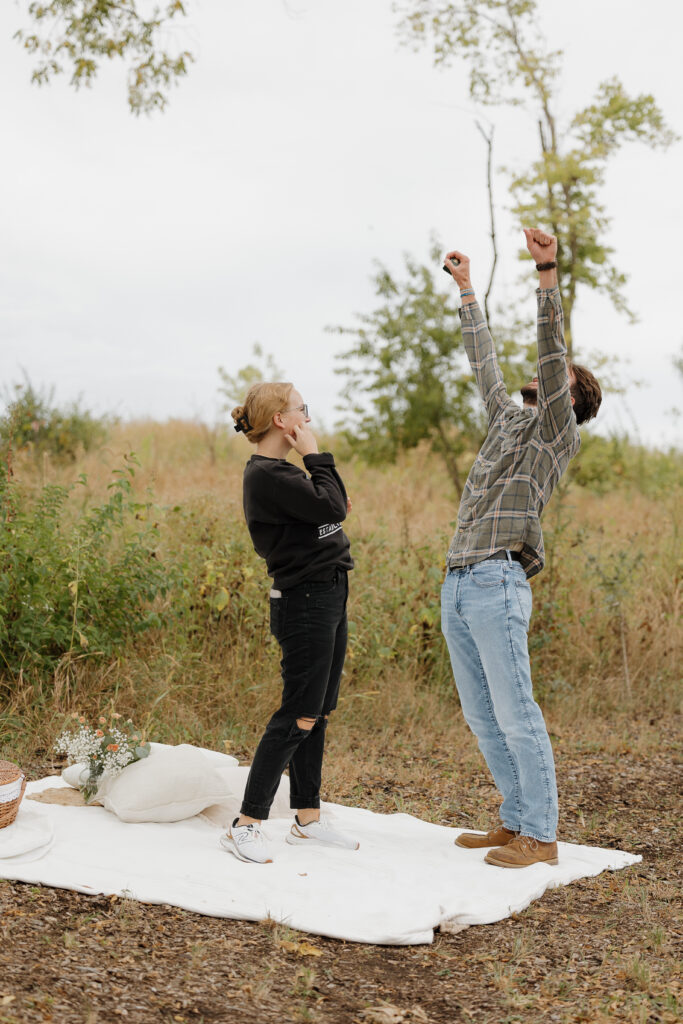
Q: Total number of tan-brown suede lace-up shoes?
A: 2